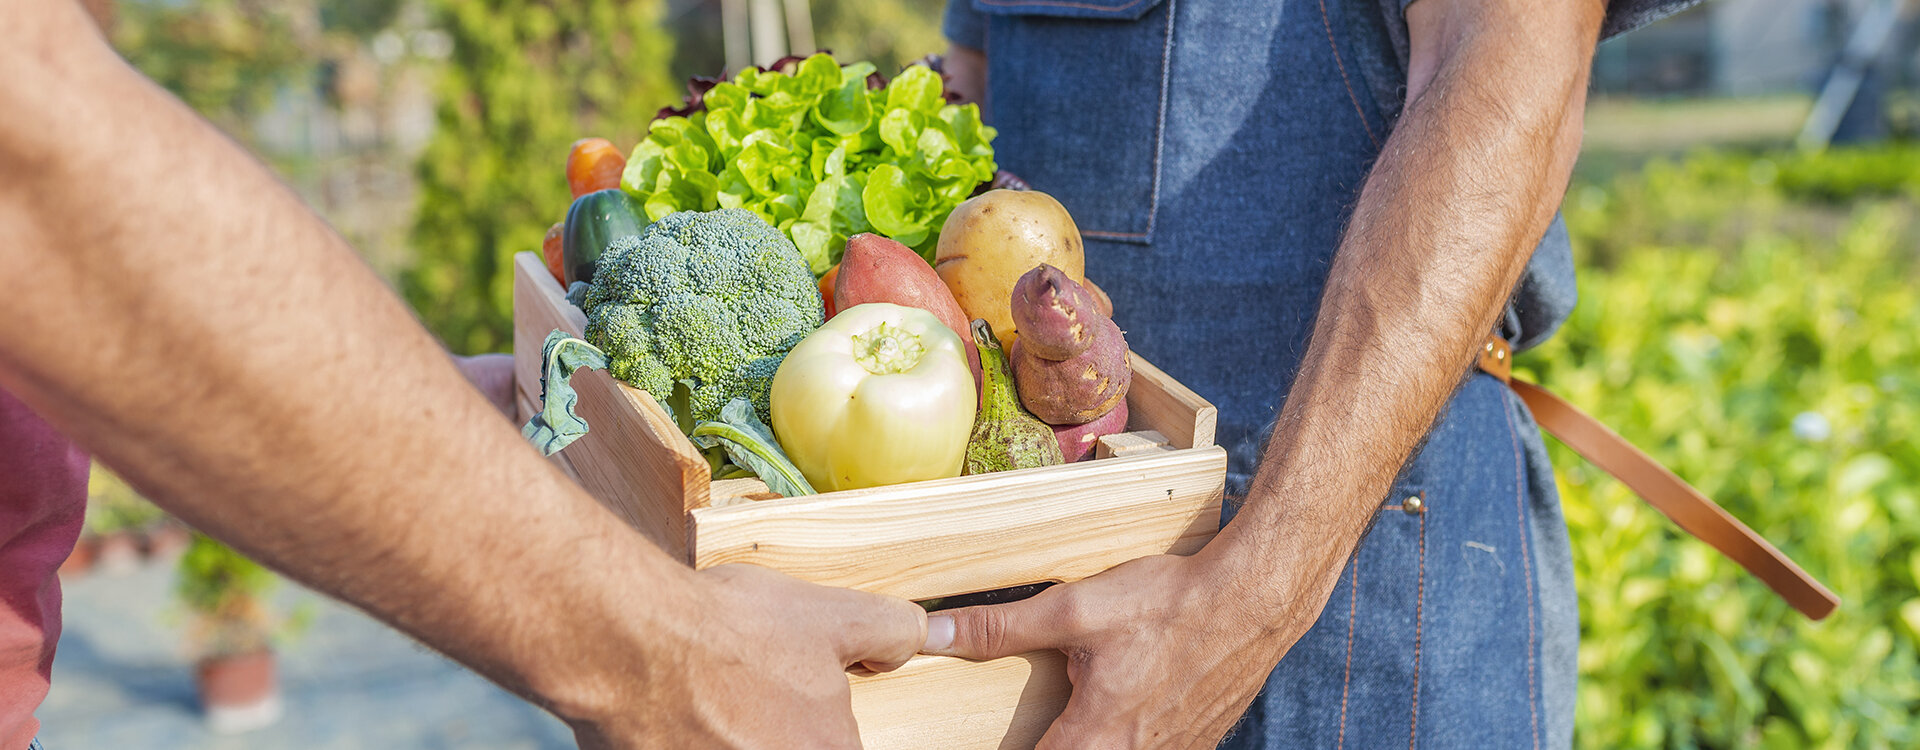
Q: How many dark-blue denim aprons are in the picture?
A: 1